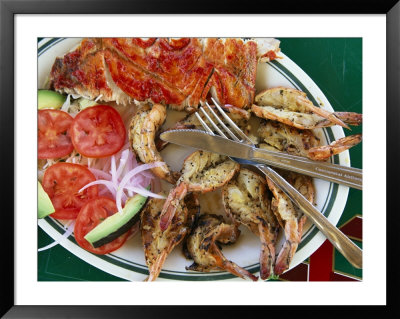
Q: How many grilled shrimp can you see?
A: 9